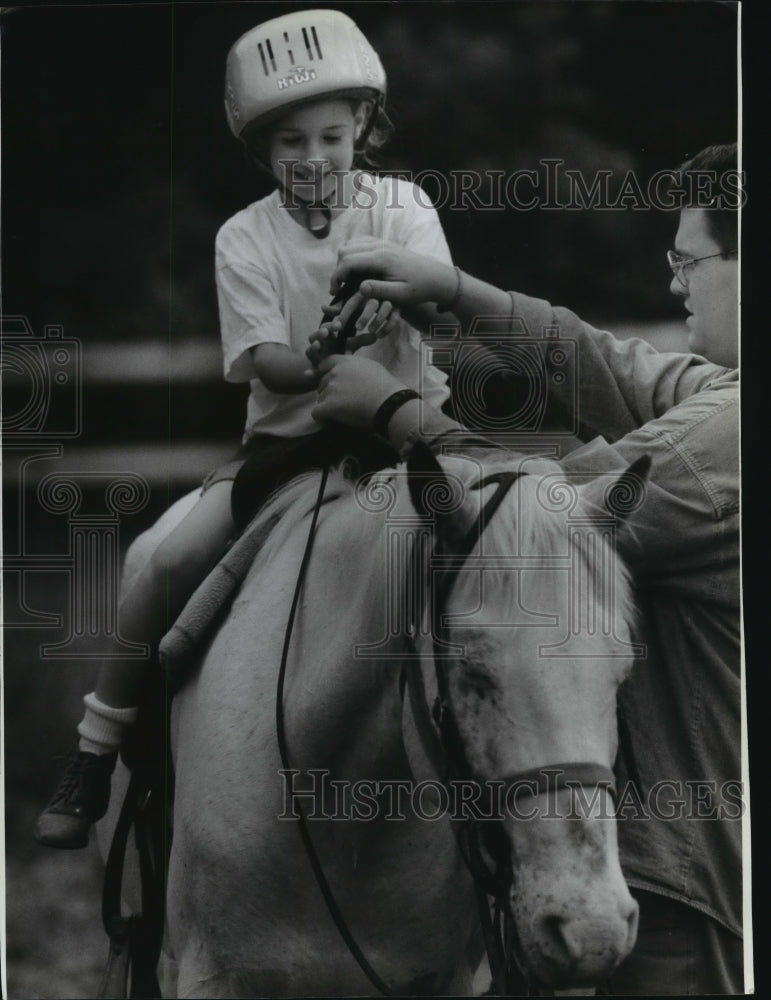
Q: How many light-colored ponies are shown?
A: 1